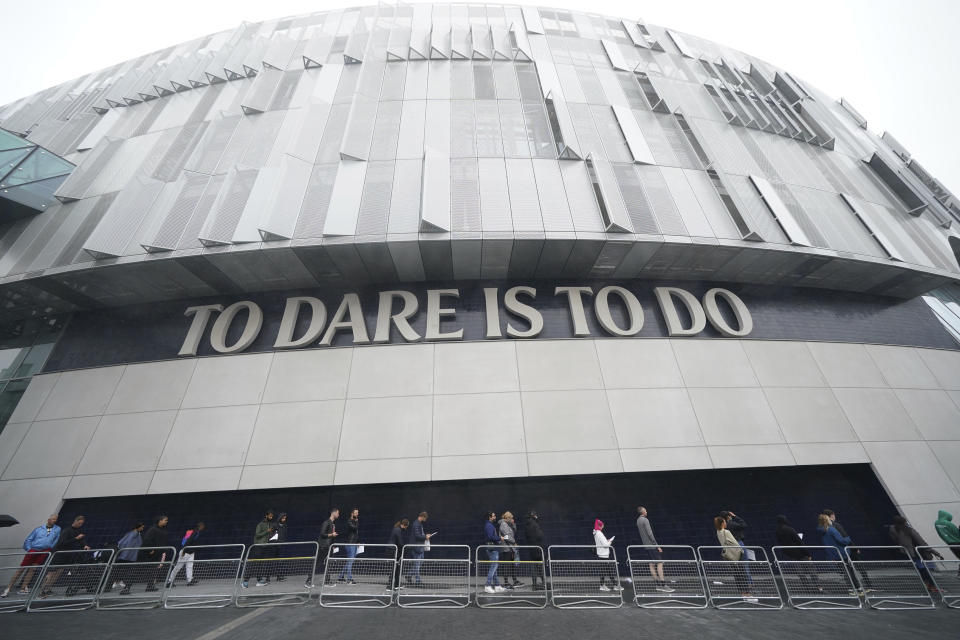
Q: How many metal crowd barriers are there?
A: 14